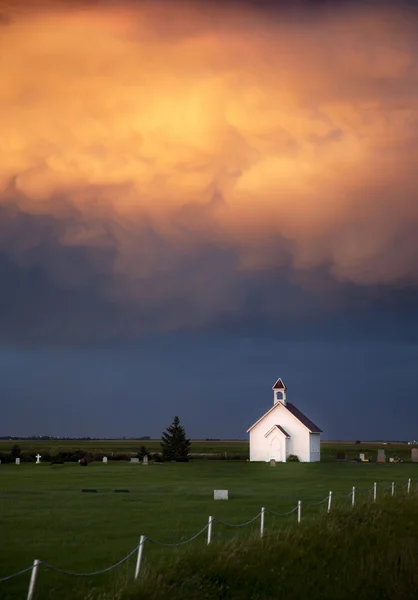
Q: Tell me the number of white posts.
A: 10